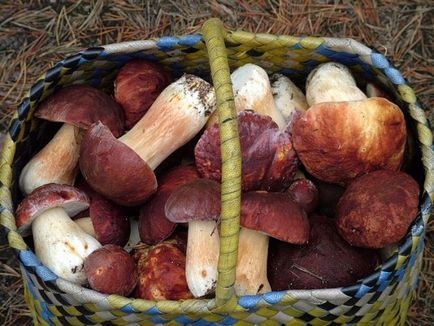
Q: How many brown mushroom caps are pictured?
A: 15